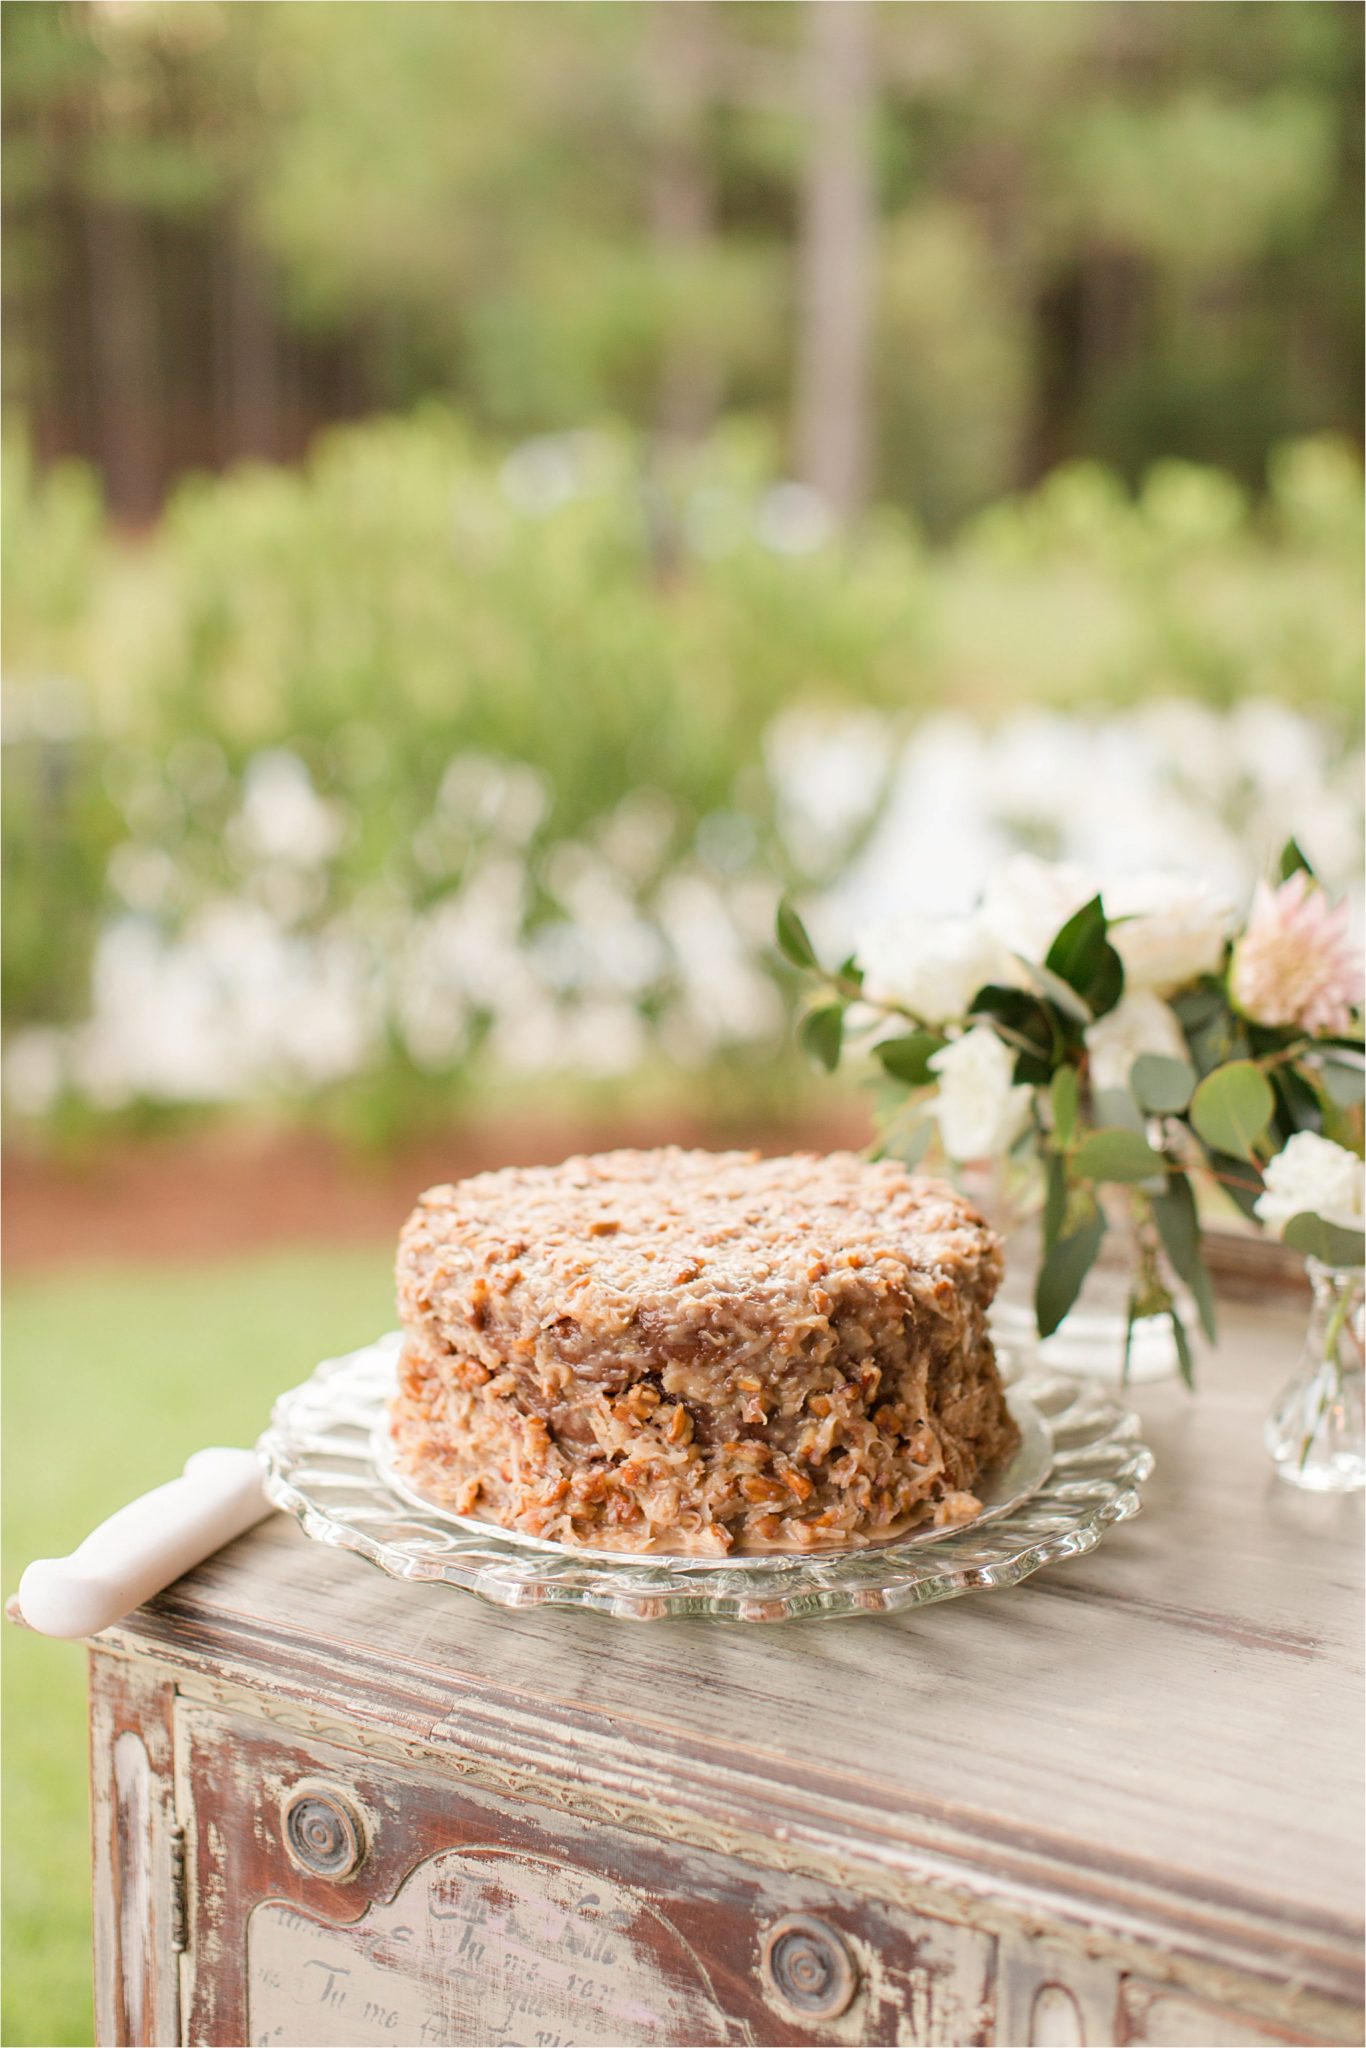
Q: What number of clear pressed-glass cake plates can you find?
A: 1